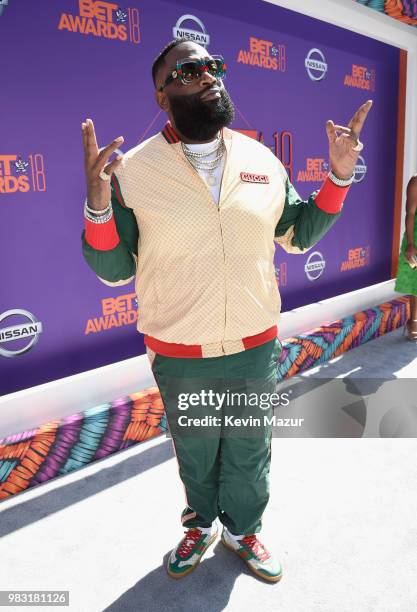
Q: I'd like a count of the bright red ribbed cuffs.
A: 2